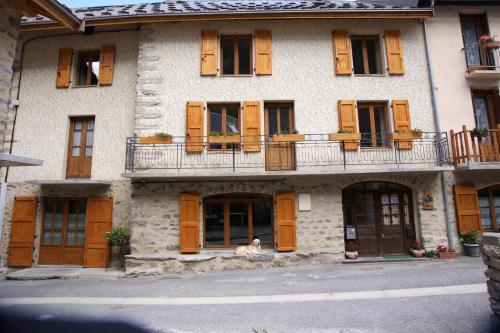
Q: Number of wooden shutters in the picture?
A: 15